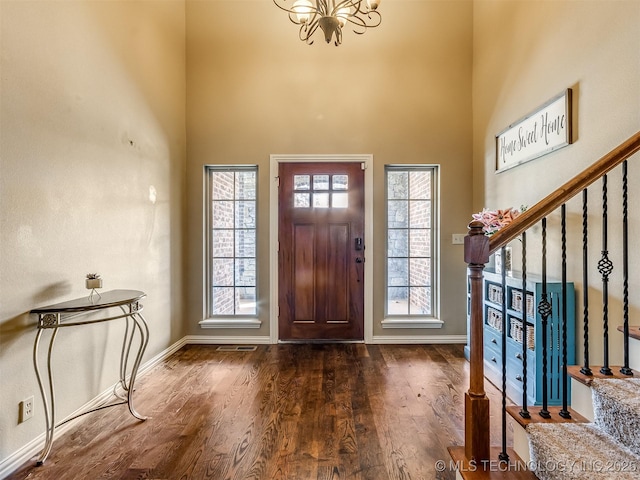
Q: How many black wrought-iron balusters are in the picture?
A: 7